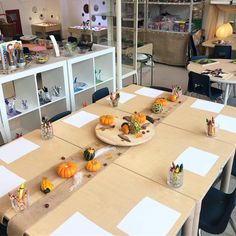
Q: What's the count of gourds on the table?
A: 11